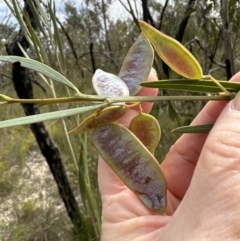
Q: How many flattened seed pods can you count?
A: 6